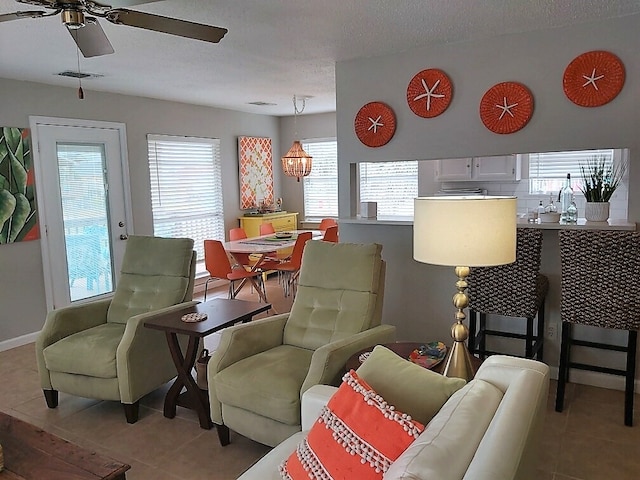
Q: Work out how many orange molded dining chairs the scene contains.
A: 6